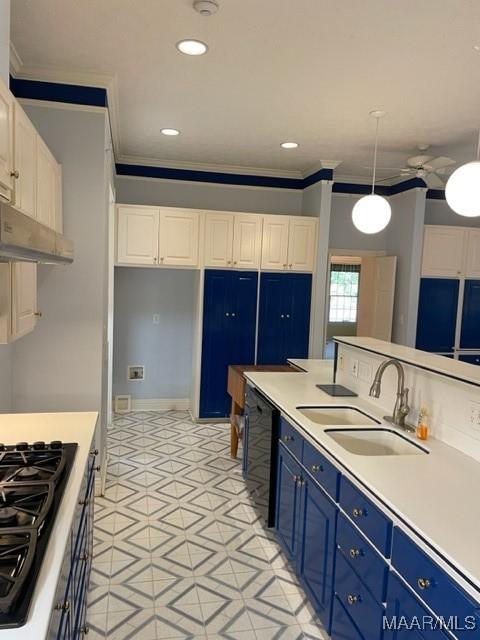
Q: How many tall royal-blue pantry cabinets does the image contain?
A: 2